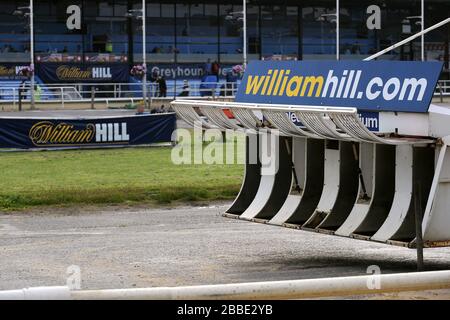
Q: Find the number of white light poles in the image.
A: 5